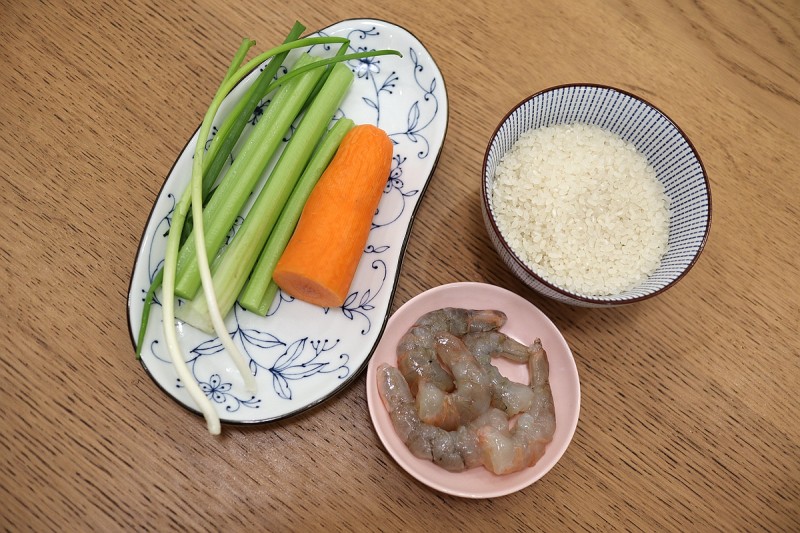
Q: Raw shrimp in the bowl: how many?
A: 5